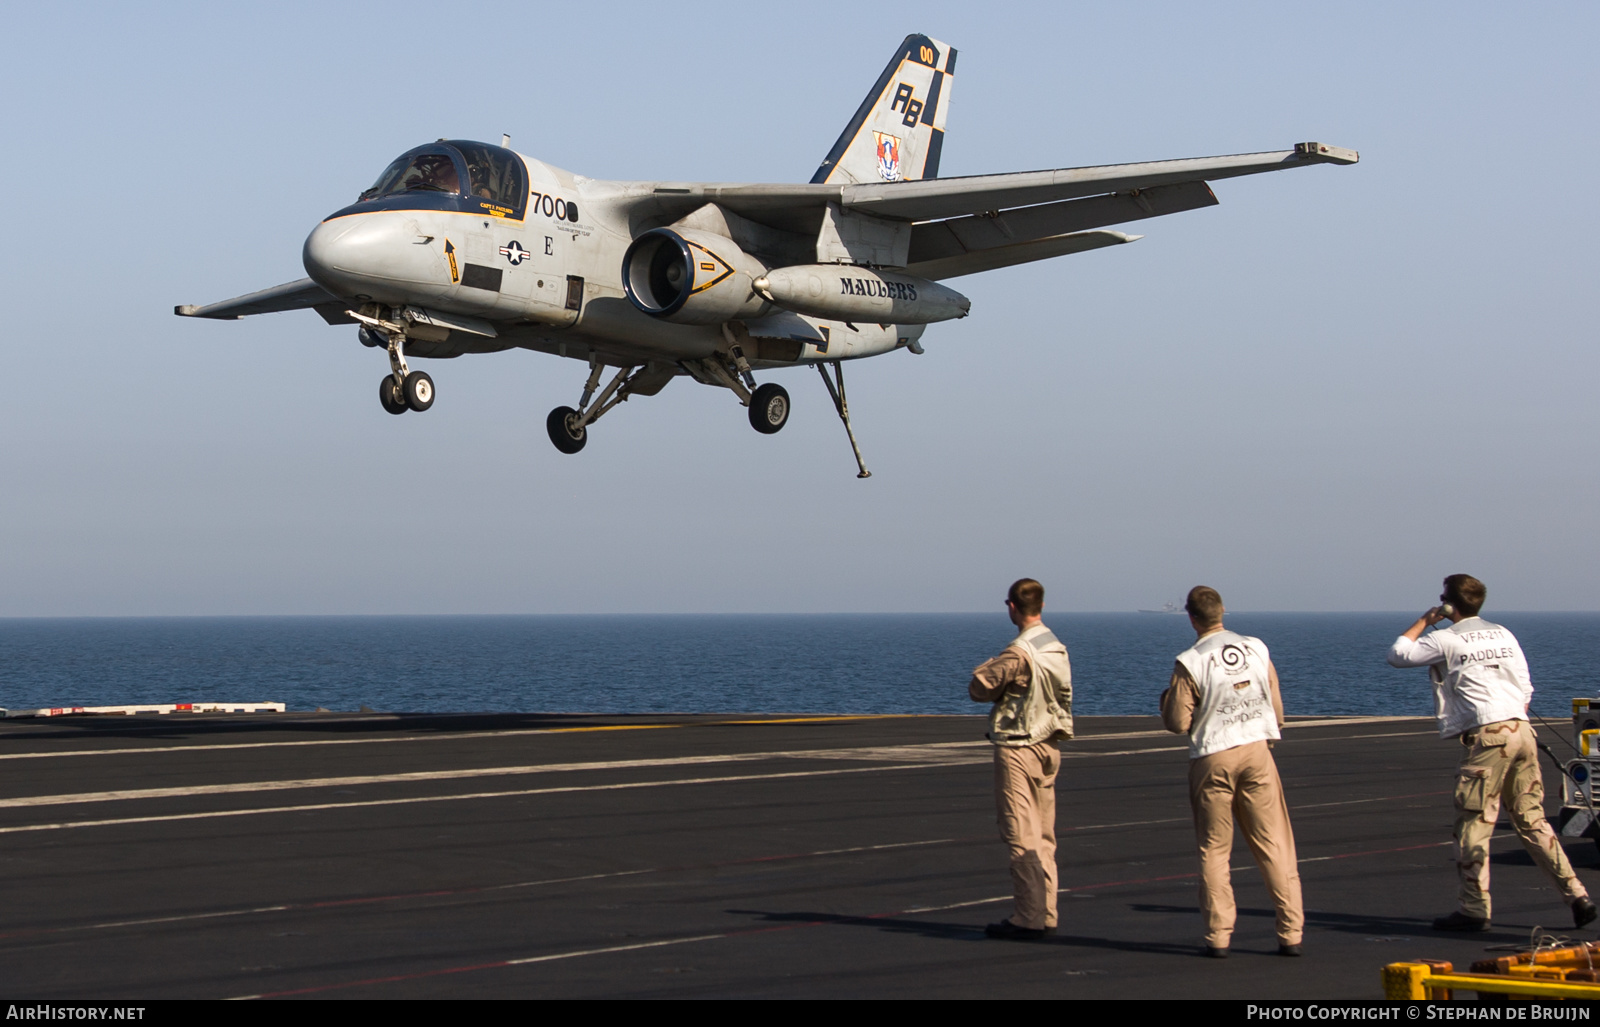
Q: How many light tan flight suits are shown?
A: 2